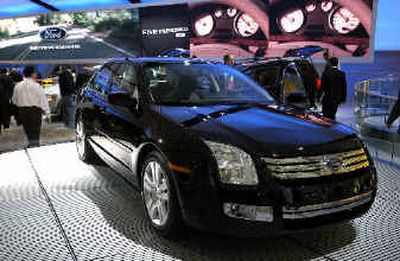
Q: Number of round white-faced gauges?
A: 8